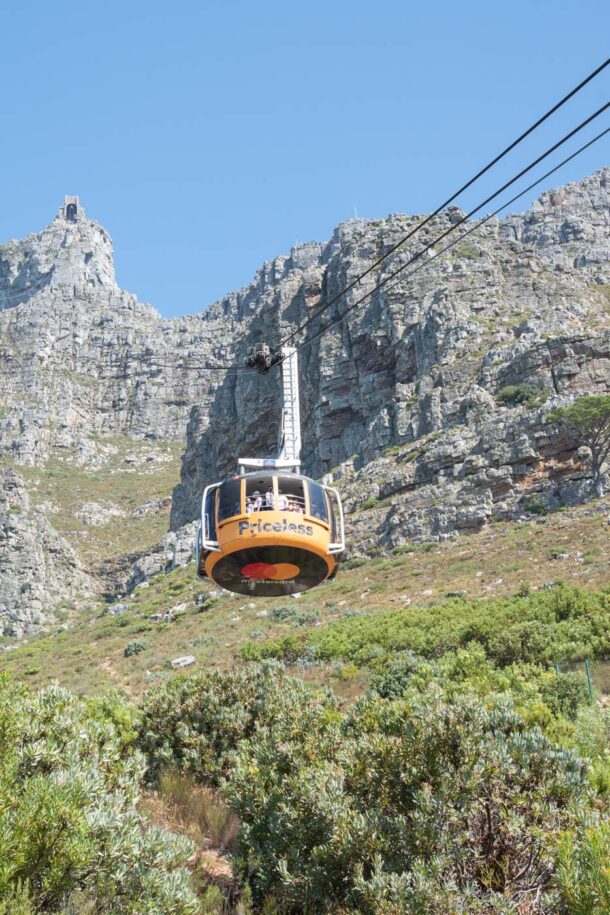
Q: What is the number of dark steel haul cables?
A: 3